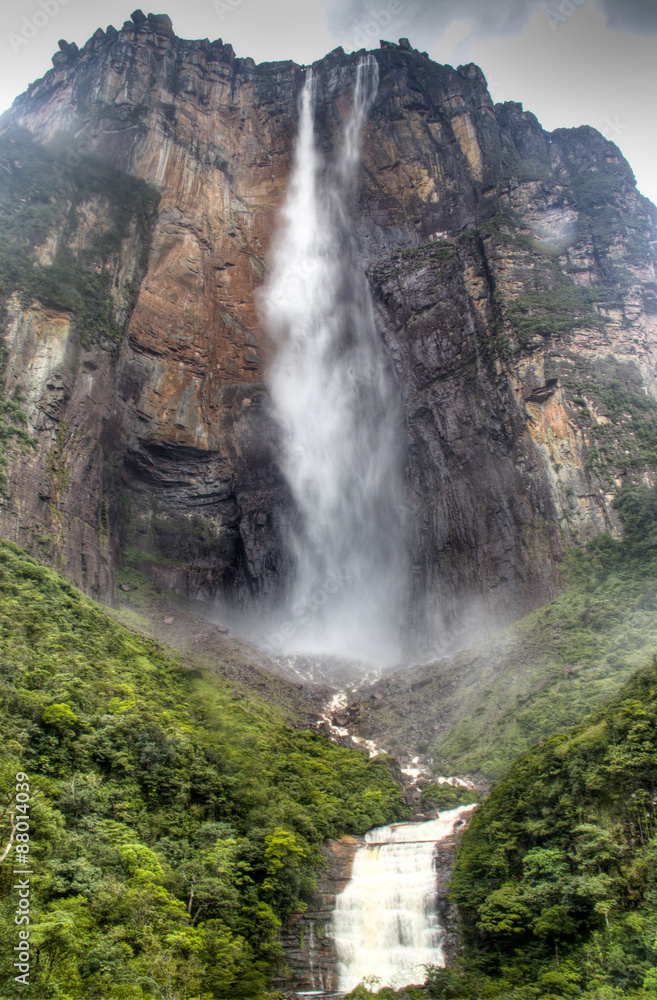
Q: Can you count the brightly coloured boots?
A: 0